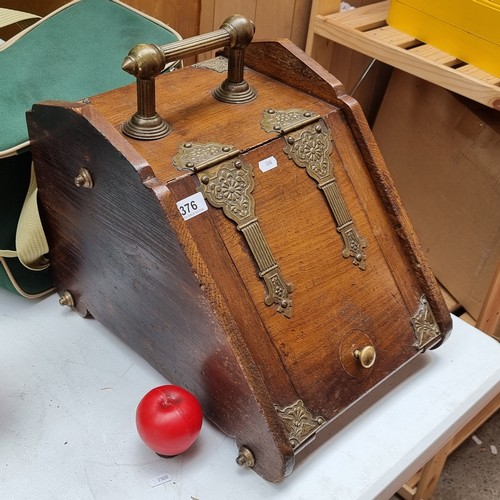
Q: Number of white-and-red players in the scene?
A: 0